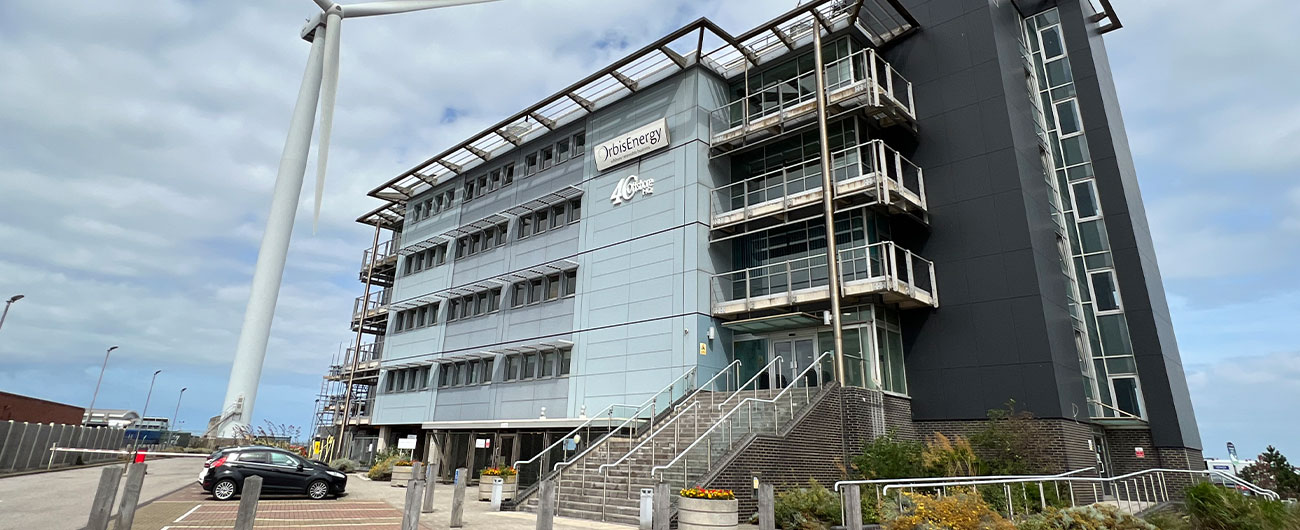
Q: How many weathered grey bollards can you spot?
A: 11